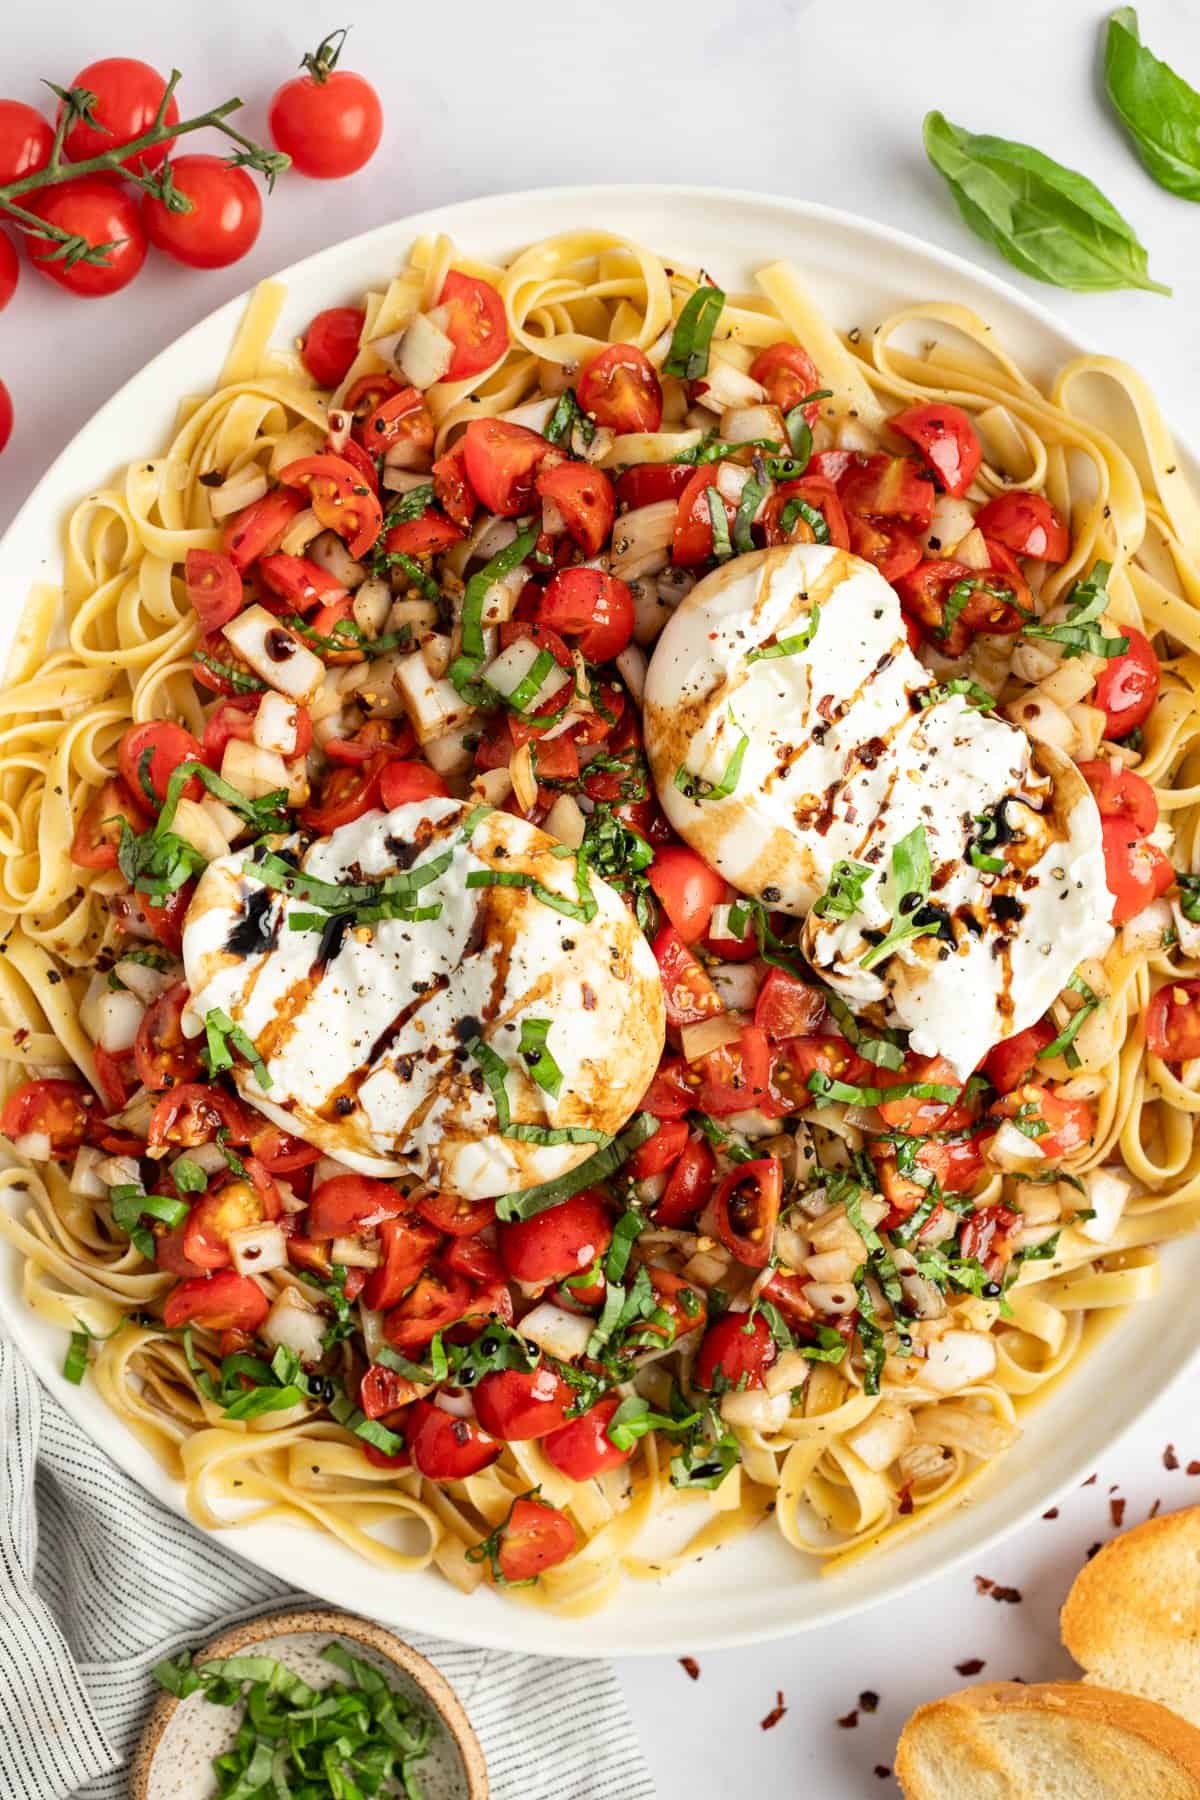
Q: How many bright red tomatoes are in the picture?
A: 7